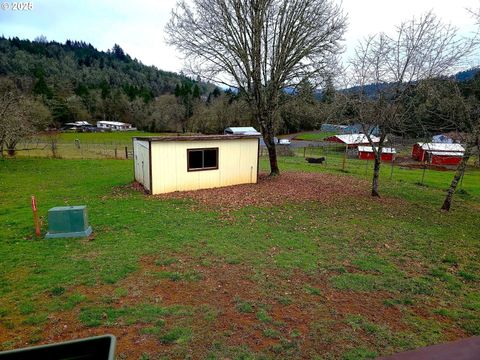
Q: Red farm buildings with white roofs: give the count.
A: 3